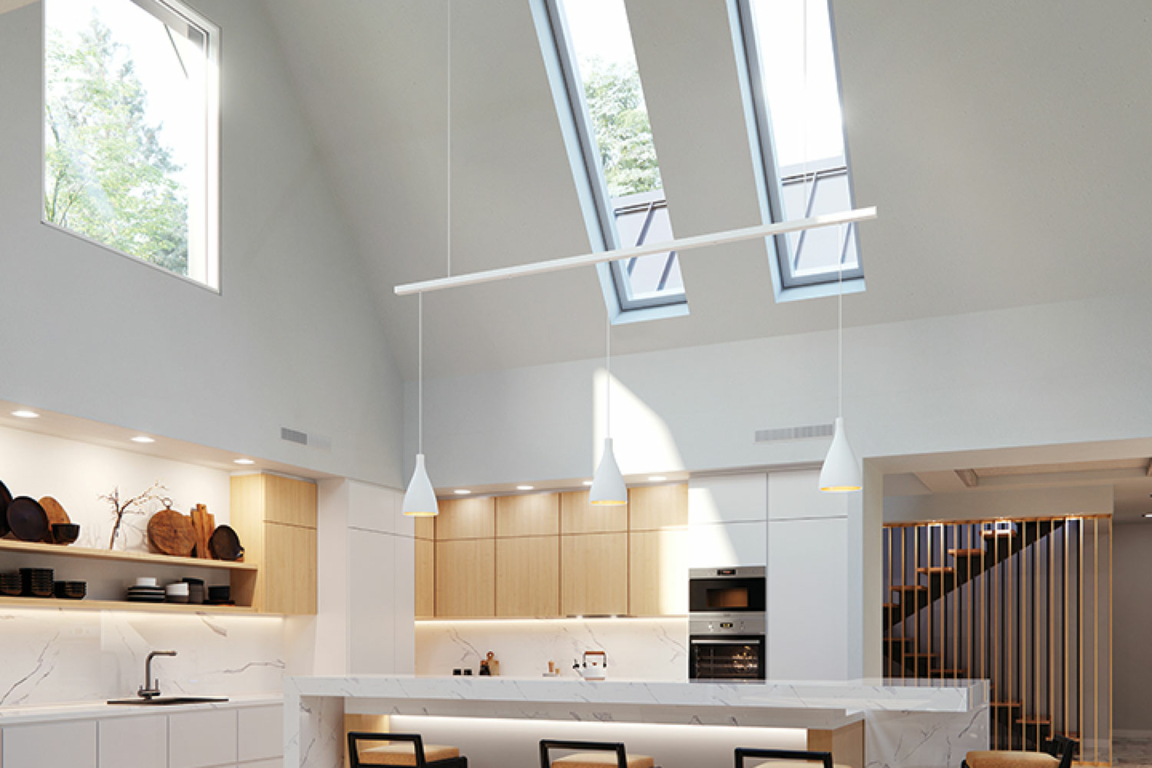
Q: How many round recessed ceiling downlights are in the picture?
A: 7